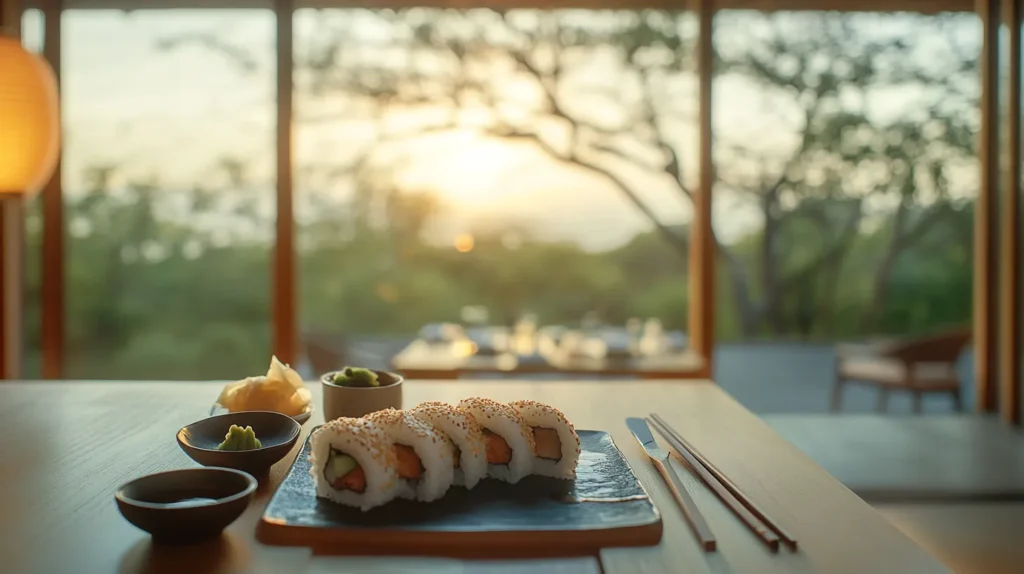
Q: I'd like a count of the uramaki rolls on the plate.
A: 5